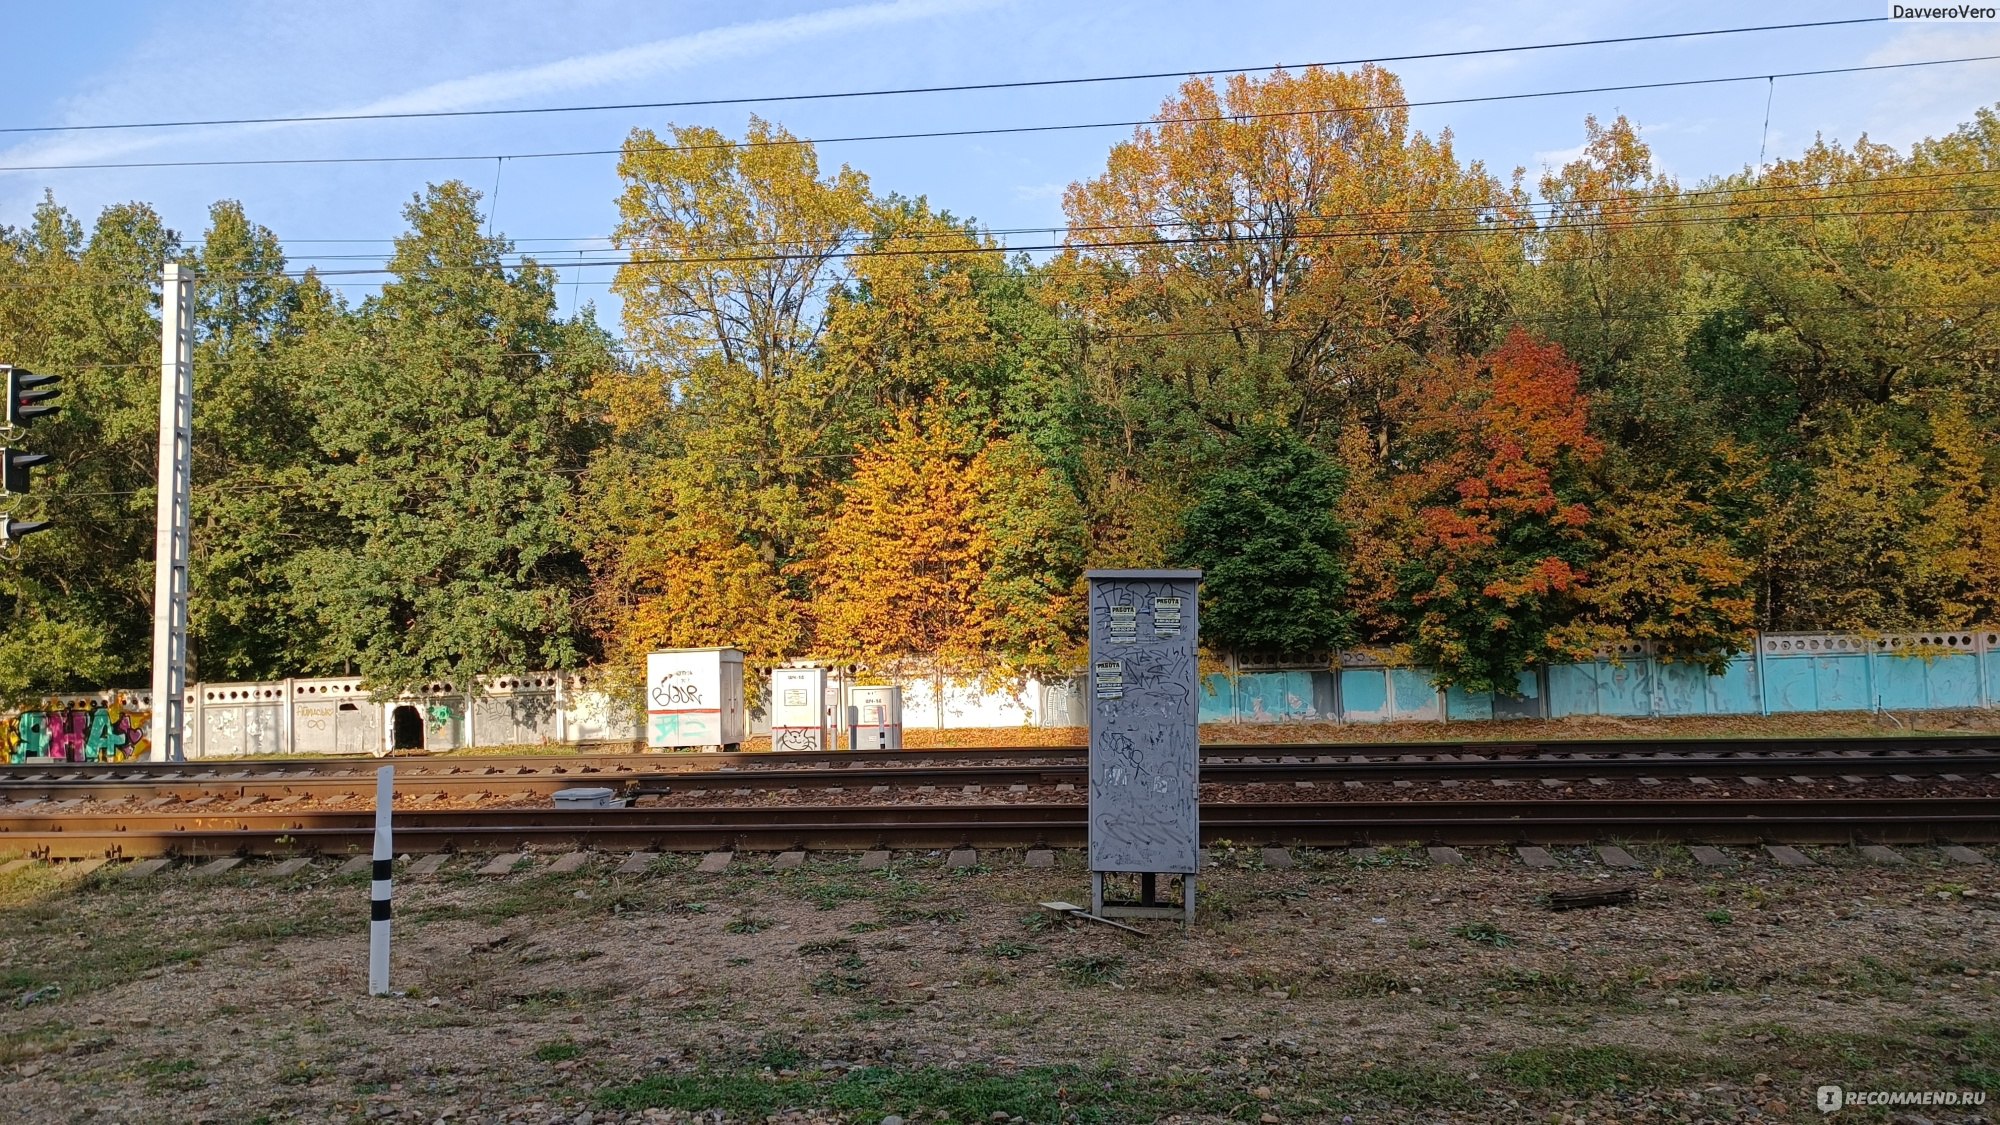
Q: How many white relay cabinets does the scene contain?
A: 3